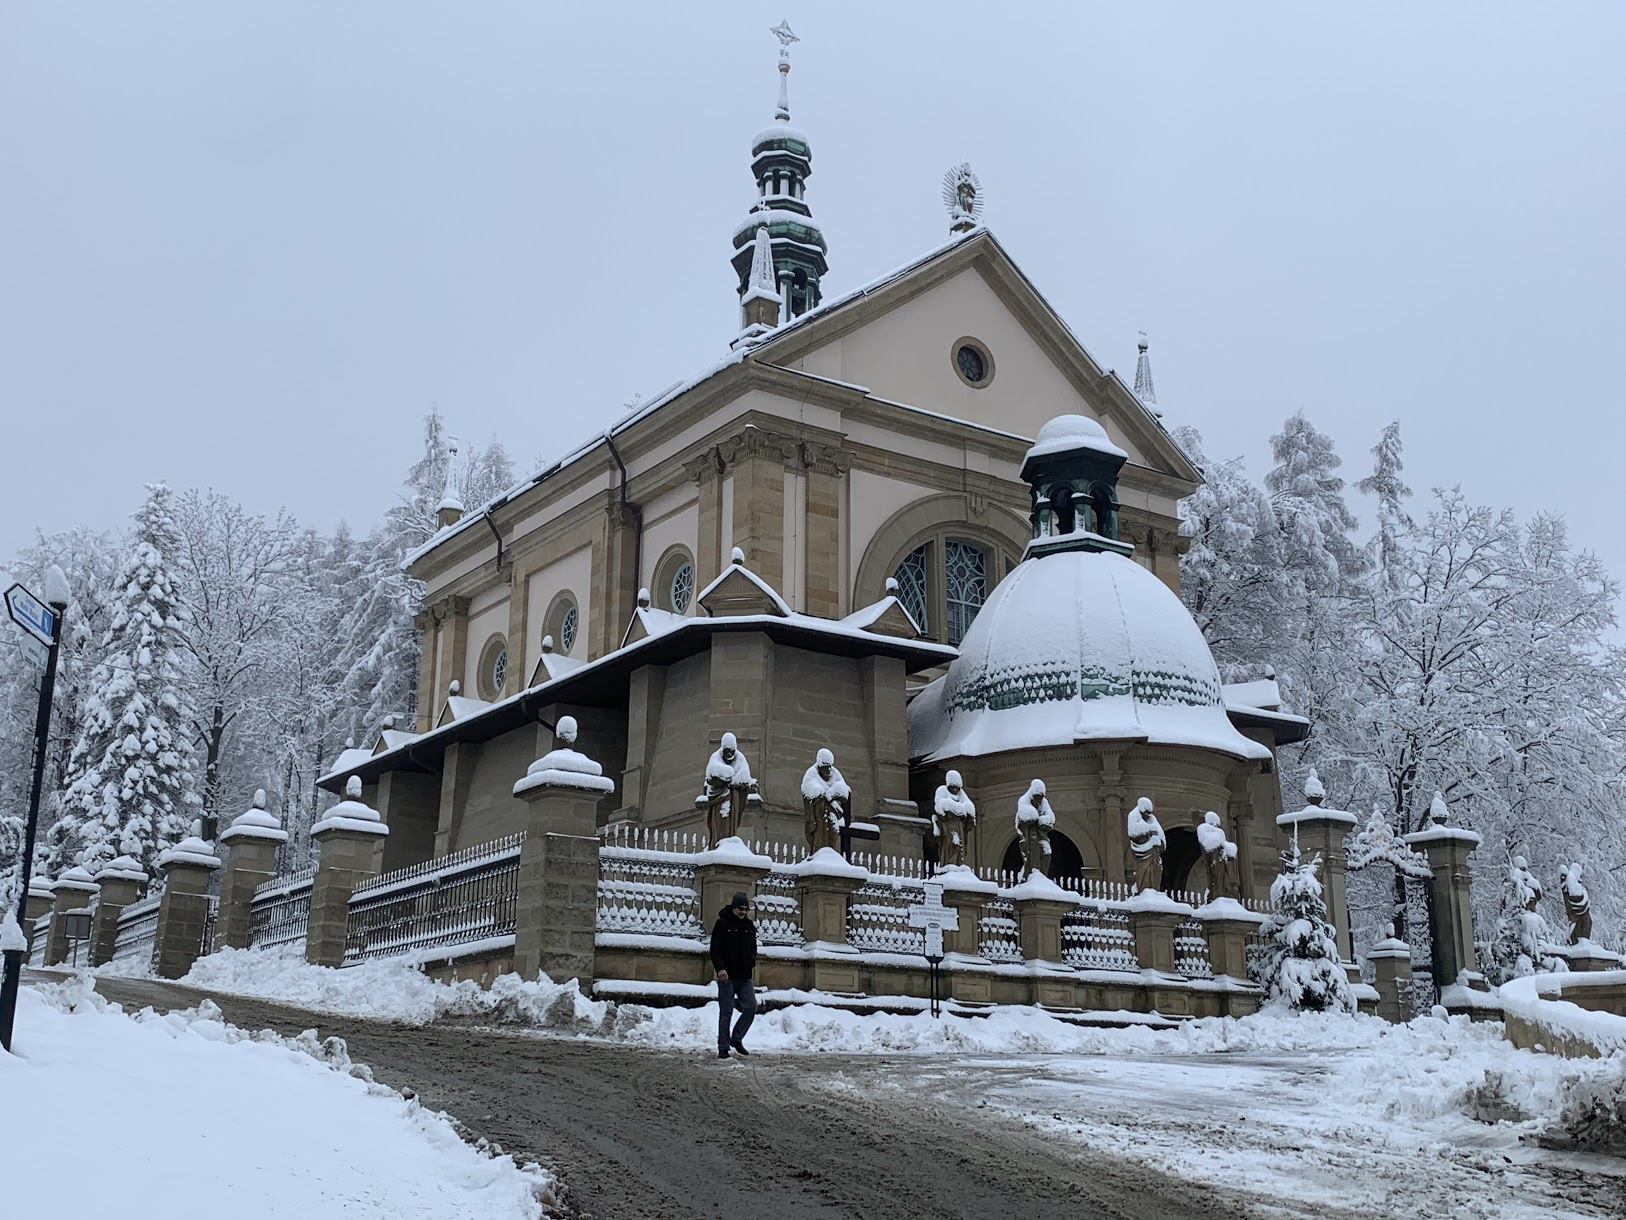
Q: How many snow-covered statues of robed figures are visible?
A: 8